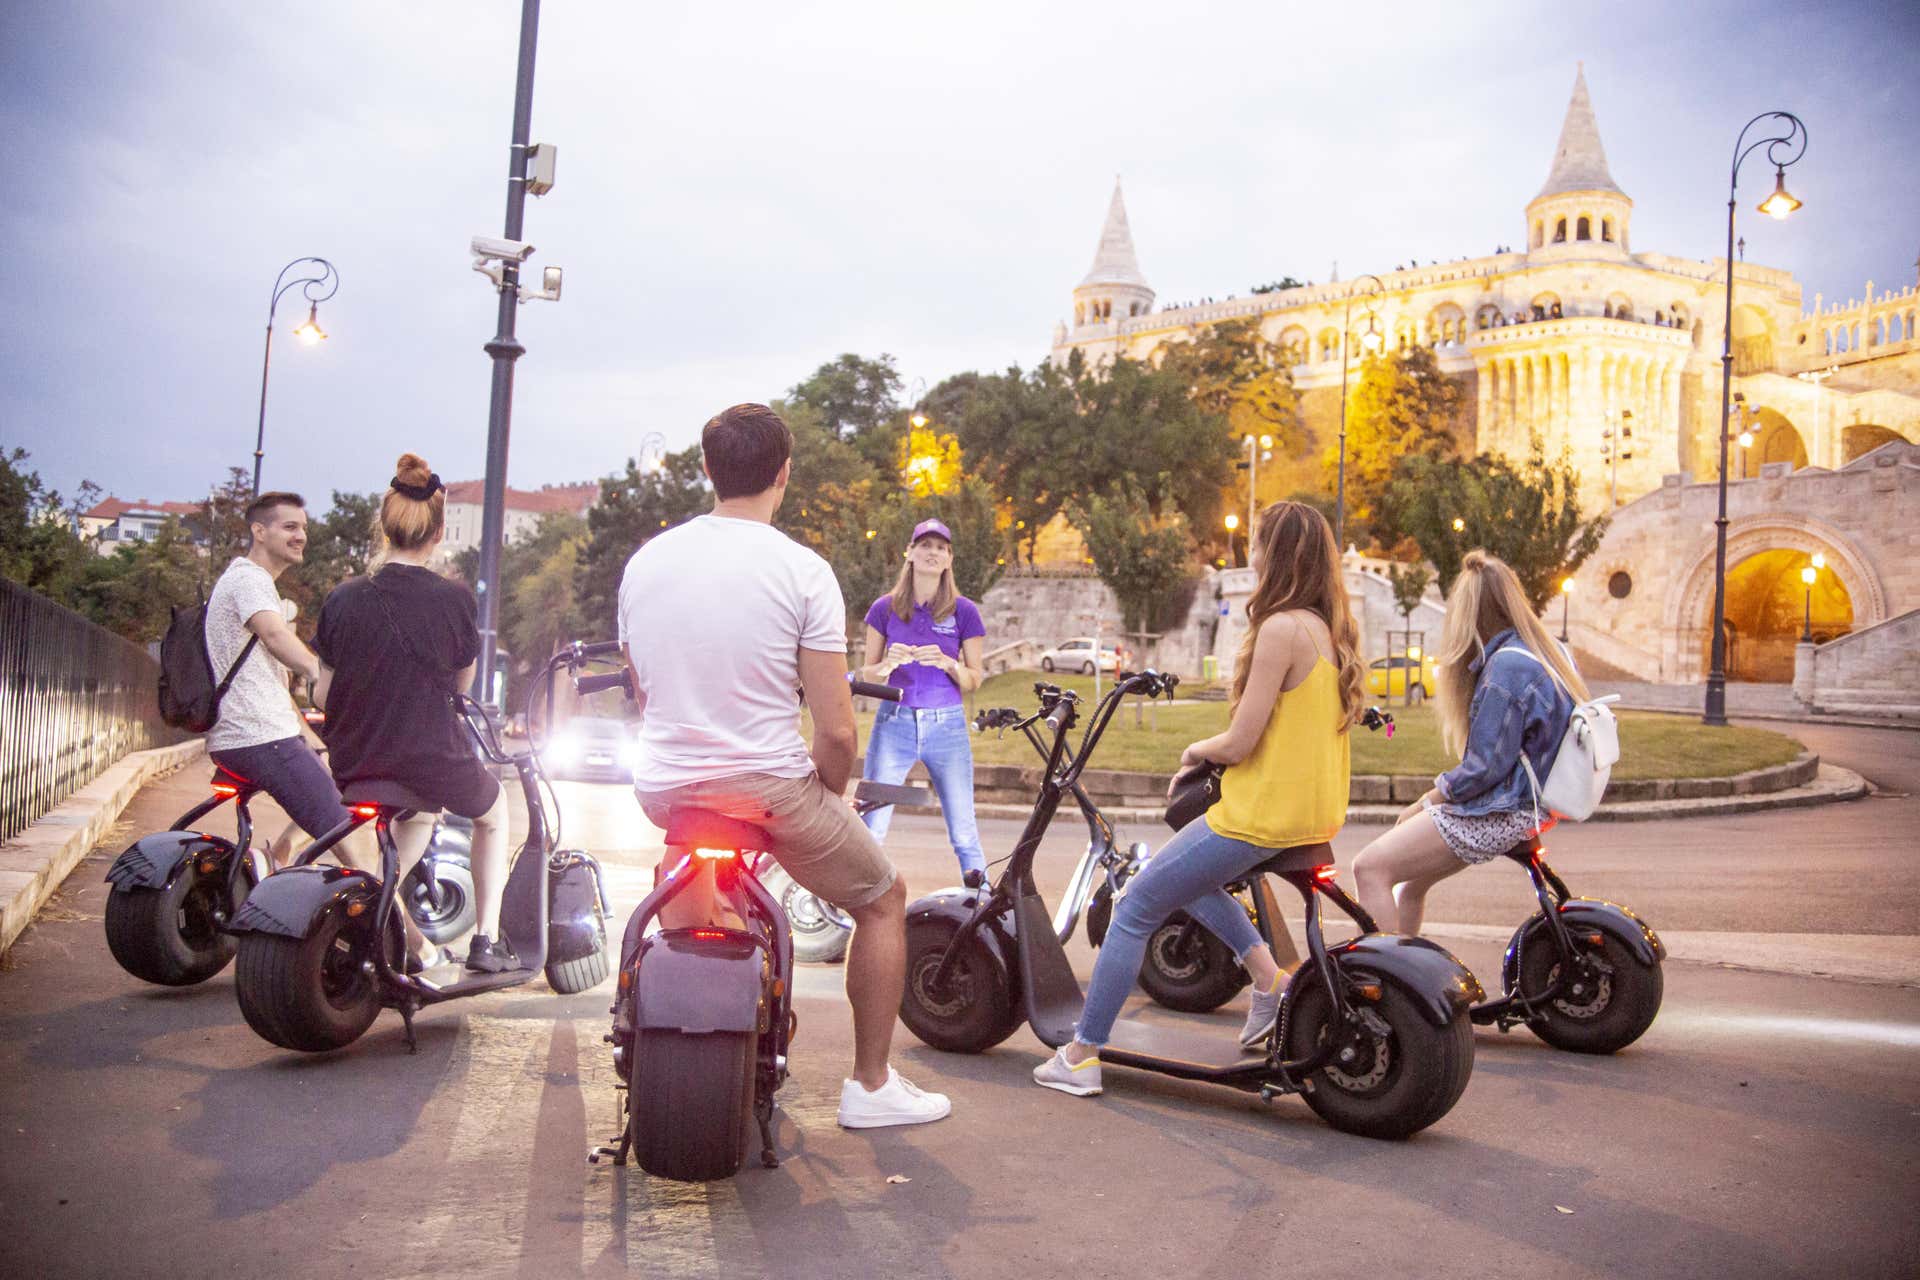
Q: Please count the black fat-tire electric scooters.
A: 6